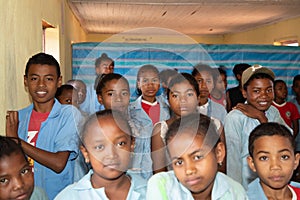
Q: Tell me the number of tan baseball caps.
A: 1